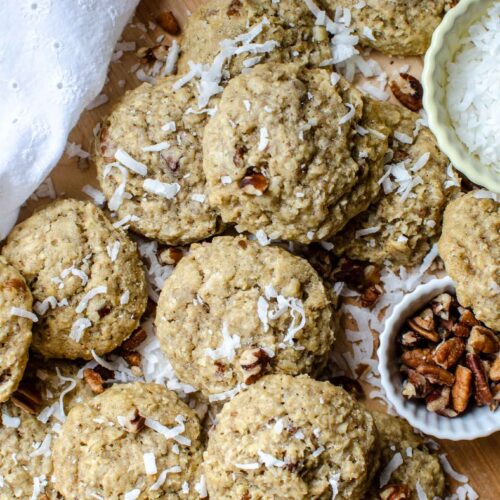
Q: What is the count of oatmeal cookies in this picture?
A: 13